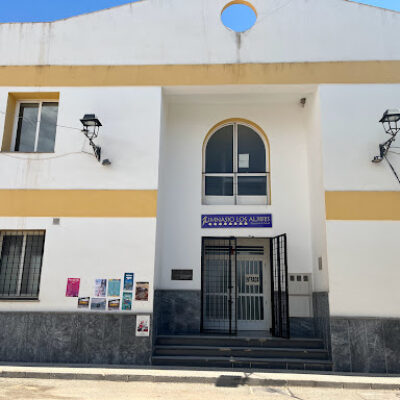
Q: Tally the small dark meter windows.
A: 3